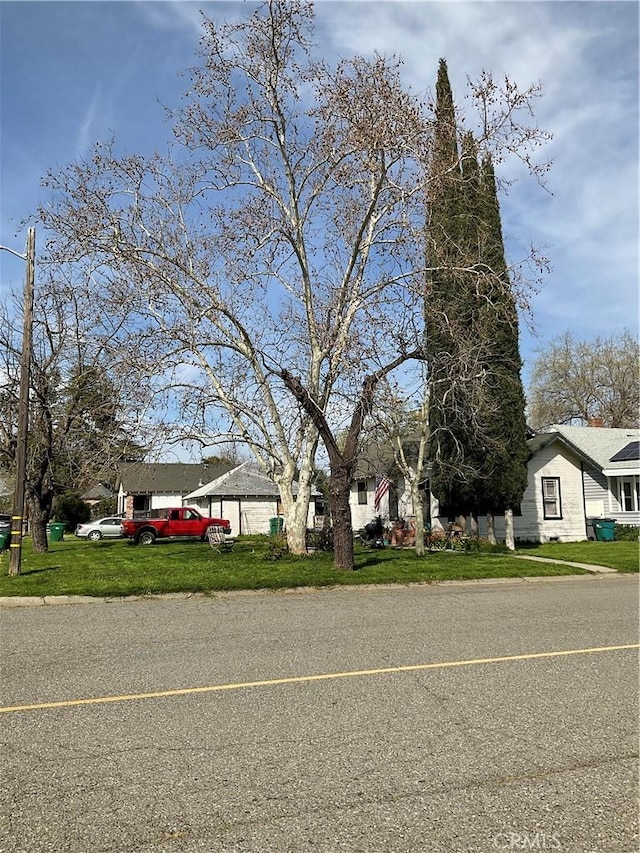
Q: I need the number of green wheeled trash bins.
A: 4